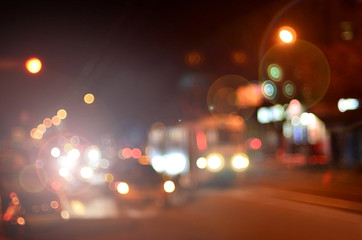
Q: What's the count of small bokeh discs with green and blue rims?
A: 3